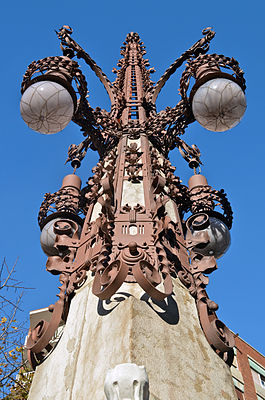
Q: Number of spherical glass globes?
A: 4